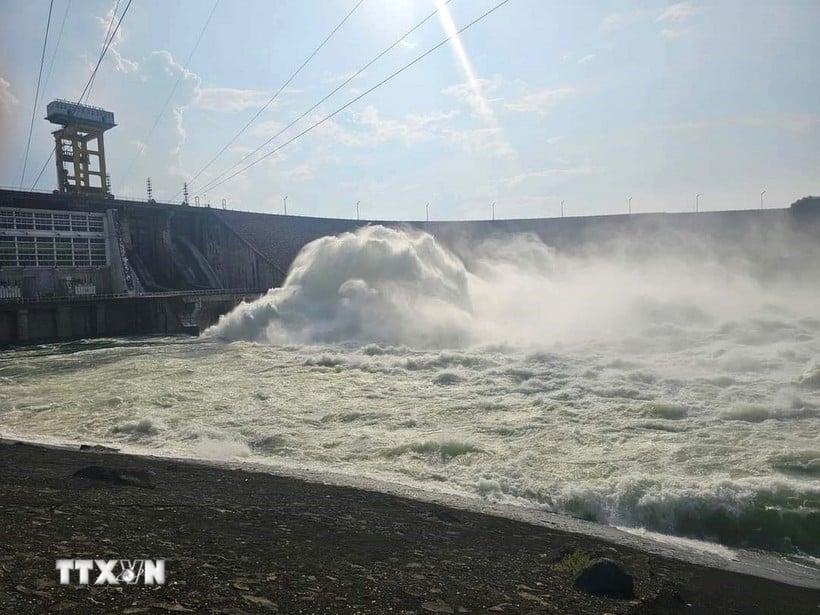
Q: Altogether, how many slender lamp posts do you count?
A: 8